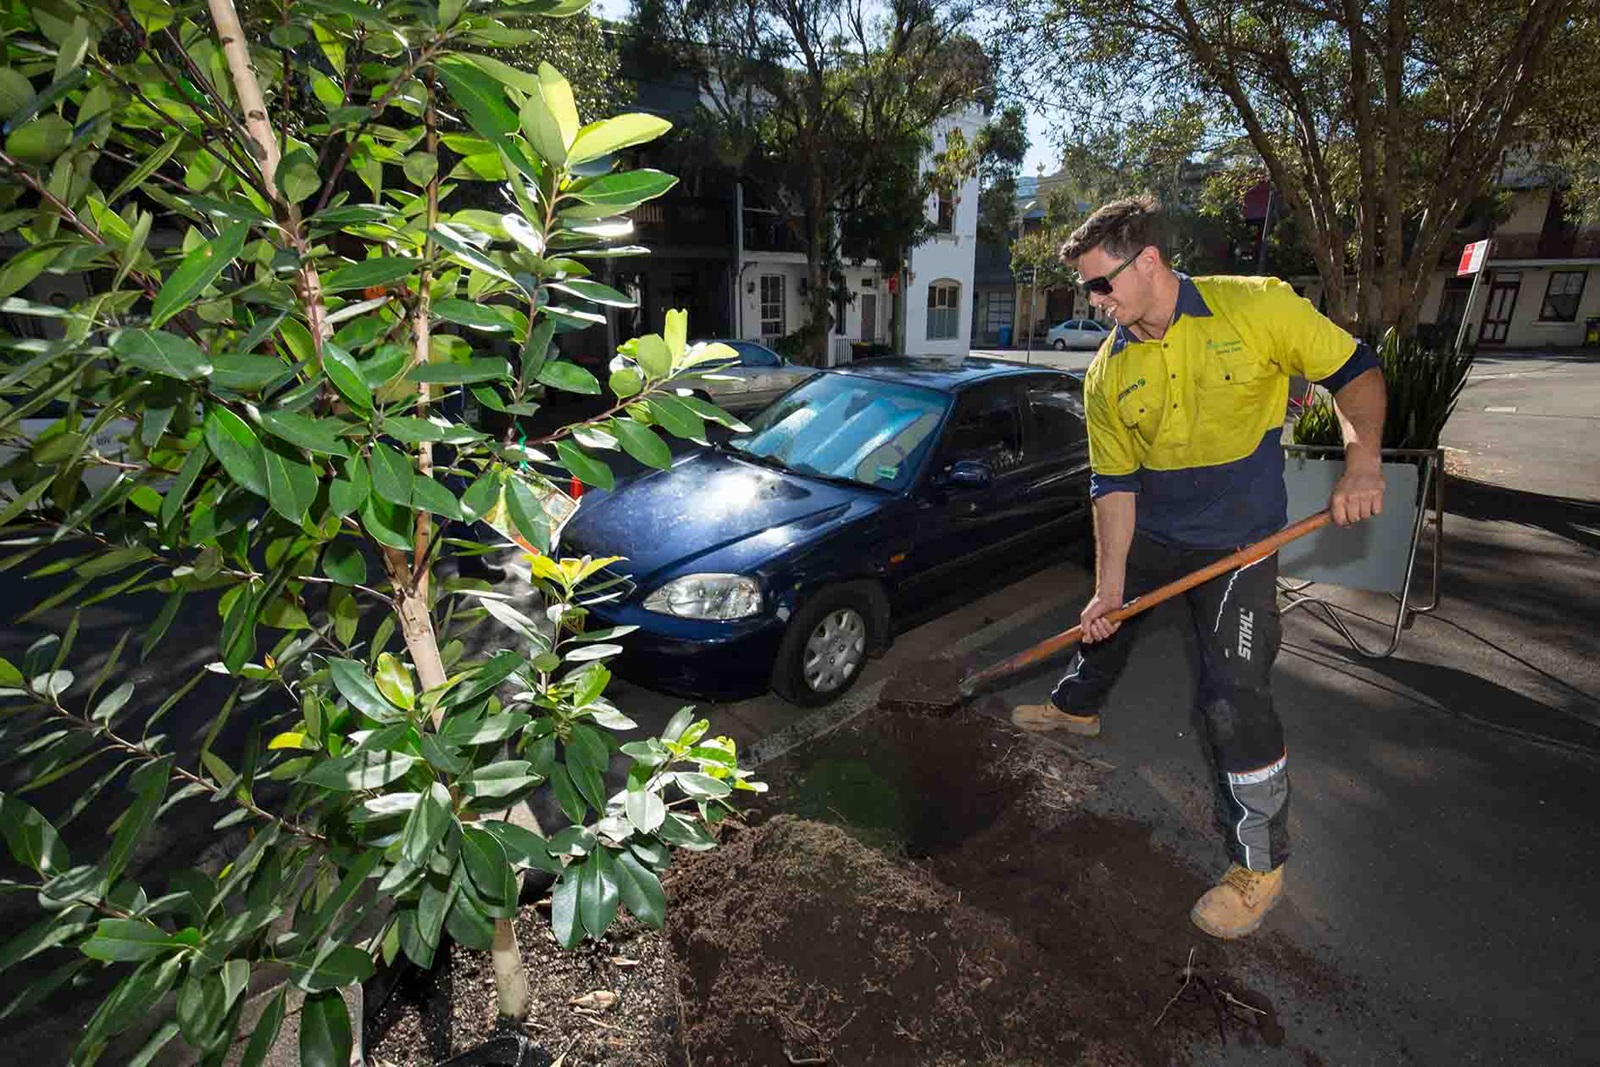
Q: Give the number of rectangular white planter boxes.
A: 0